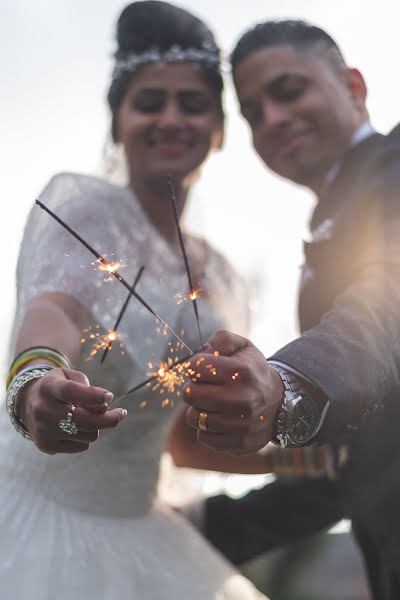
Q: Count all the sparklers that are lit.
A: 4